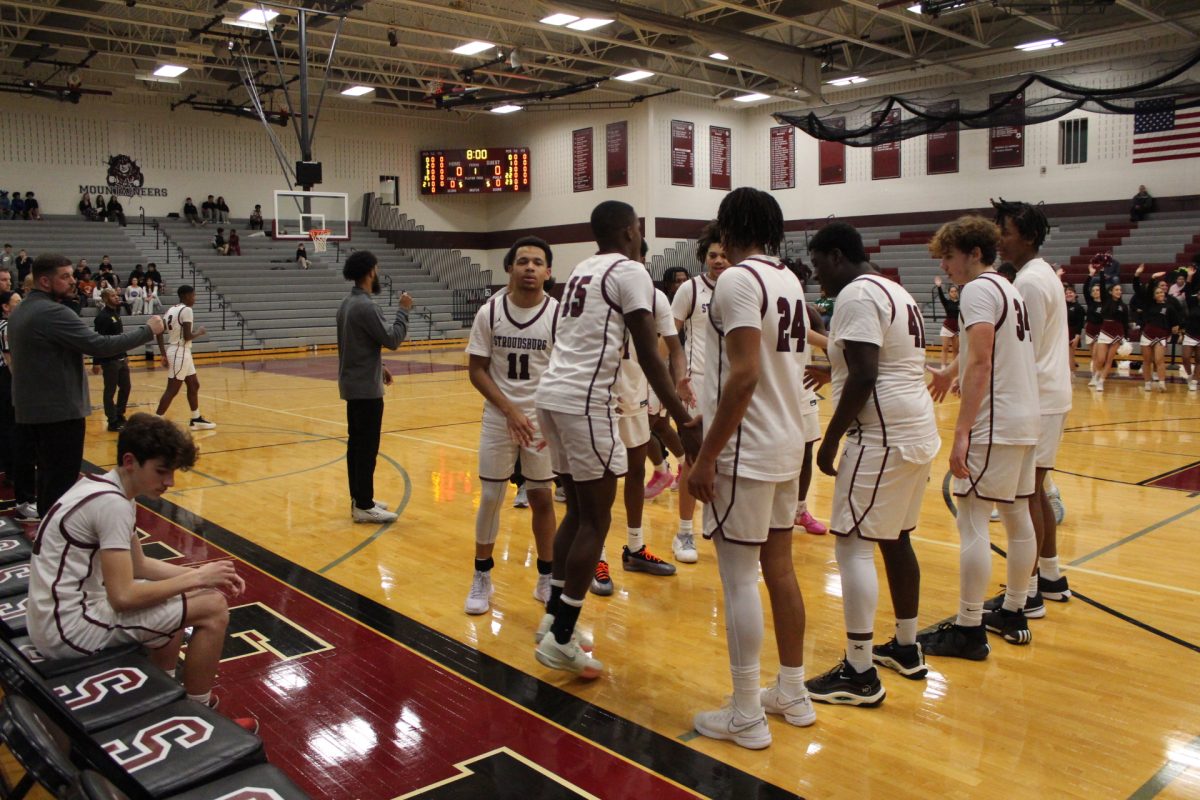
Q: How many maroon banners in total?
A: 9